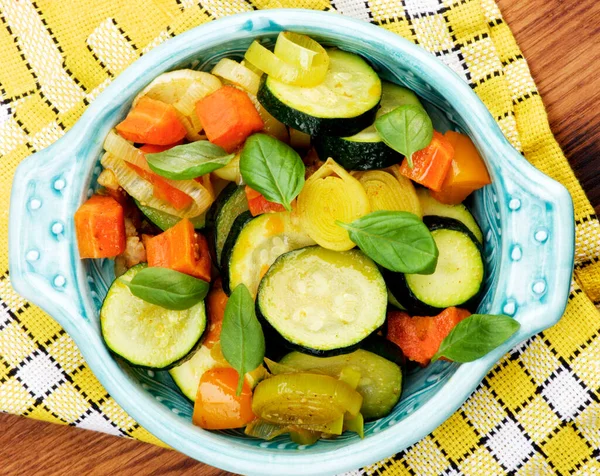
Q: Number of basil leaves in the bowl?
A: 7